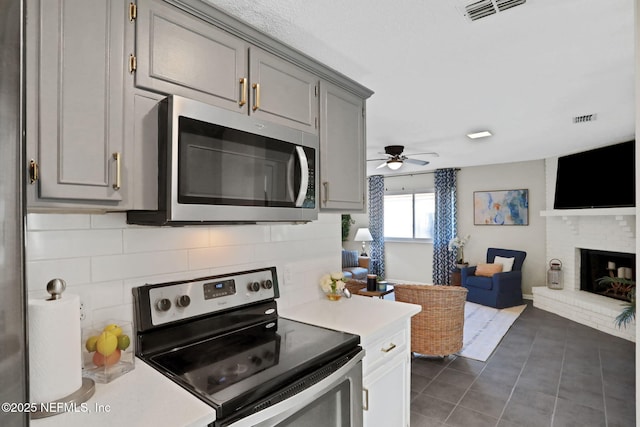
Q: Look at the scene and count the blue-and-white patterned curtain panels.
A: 2